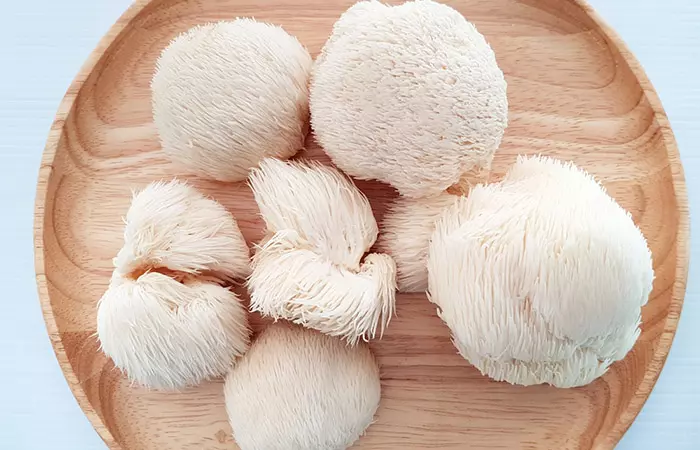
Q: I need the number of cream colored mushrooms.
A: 7